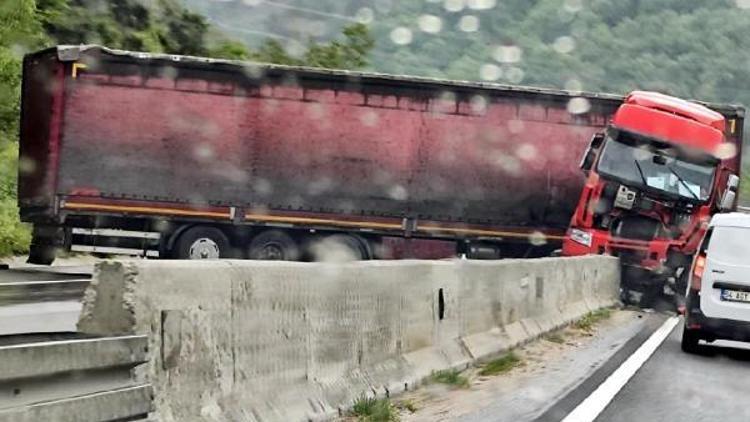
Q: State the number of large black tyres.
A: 3